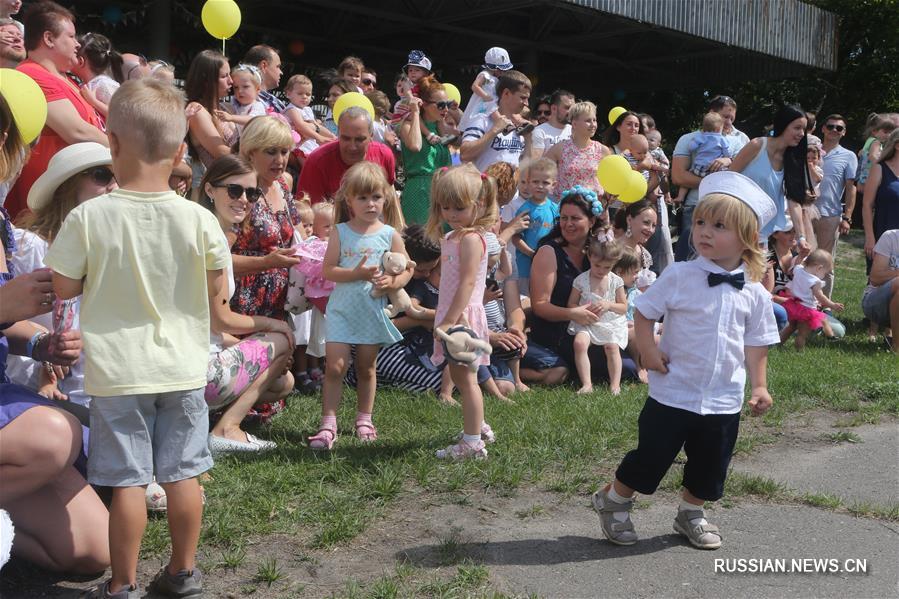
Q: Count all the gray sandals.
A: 2